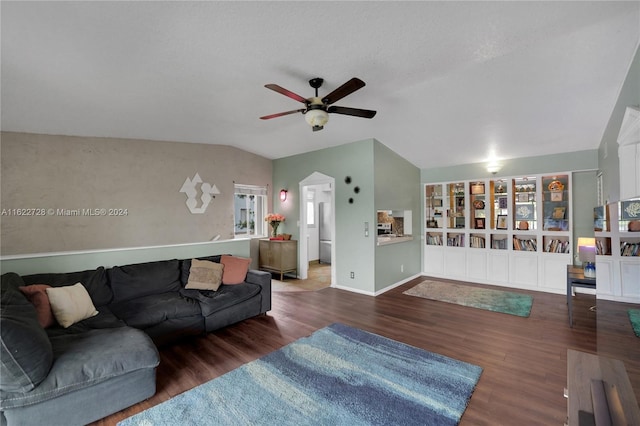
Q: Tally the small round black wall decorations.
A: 3